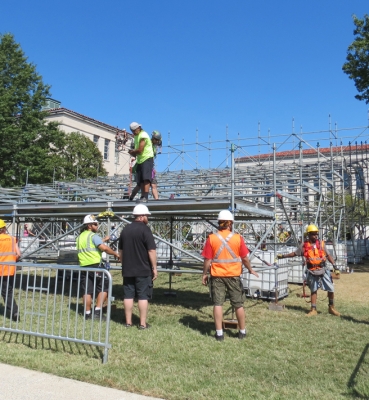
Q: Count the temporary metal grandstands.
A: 1